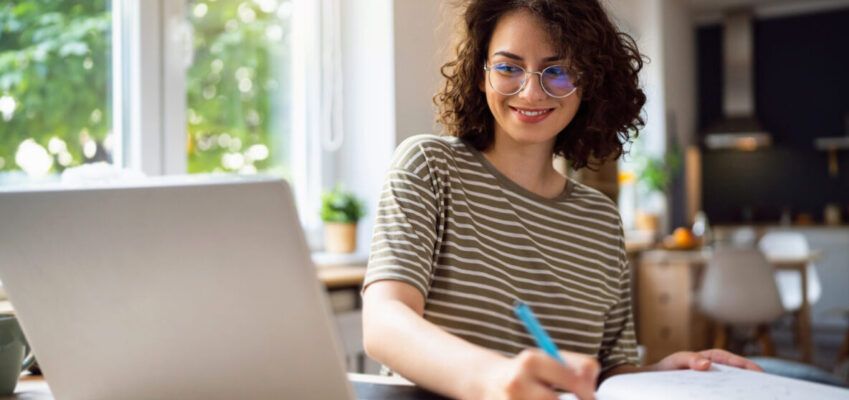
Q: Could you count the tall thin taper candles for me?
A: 0